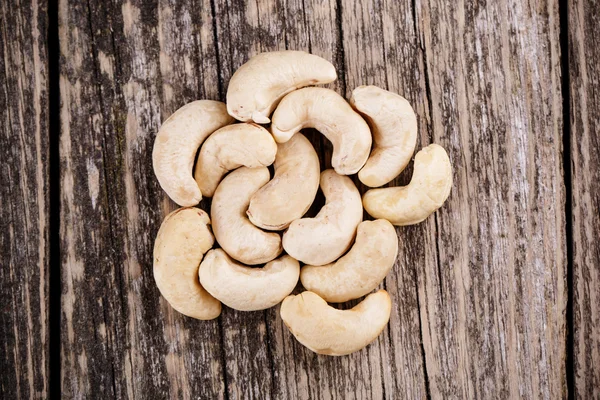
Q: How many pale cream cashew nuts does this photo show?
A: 13